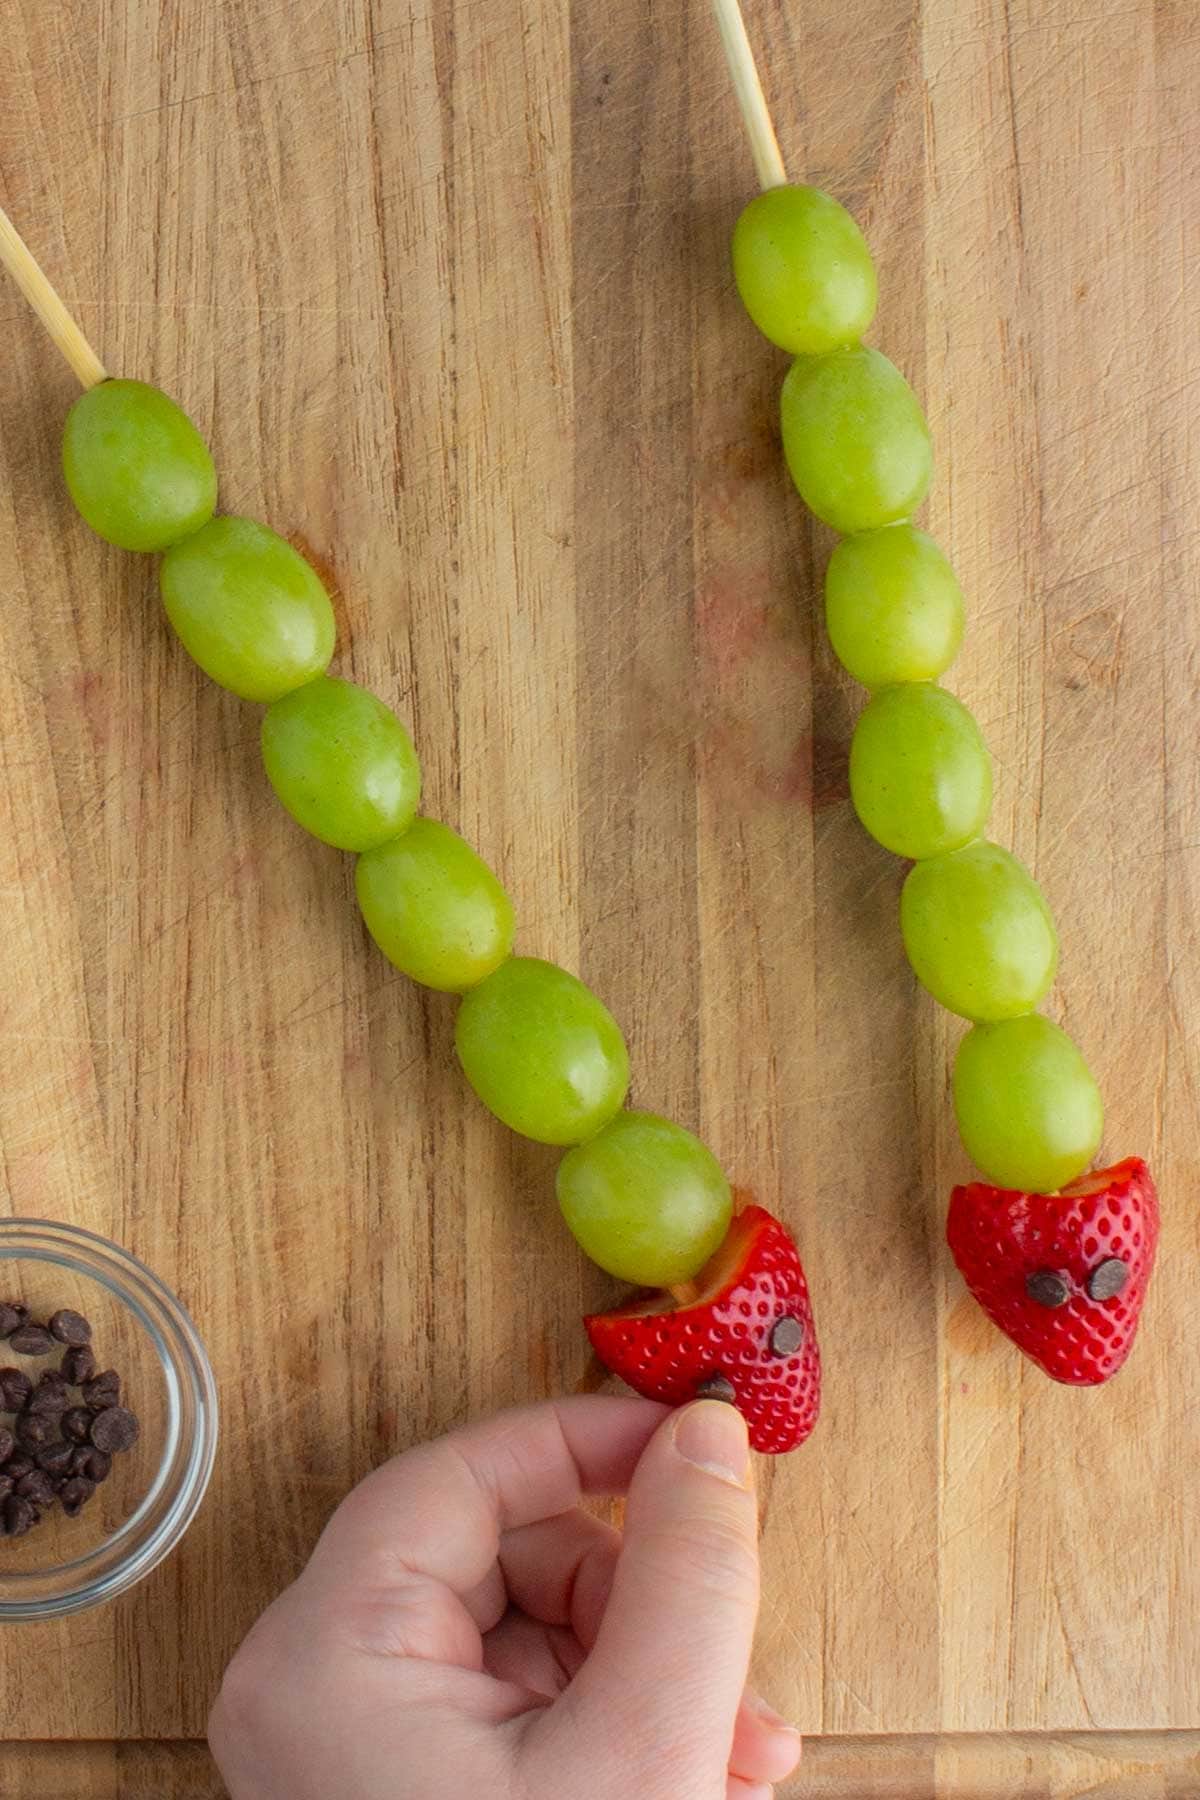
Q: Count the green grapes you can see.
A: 12